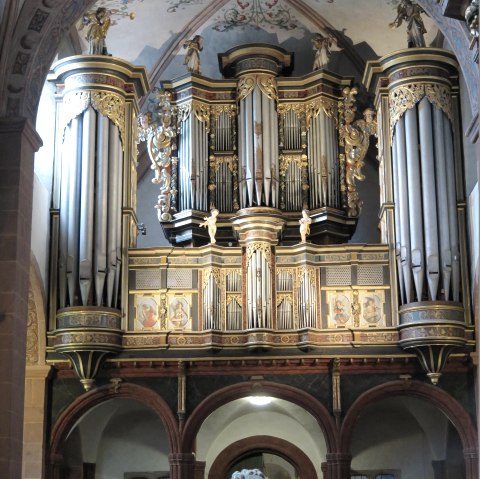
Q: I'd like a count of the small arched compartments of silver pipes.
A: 8